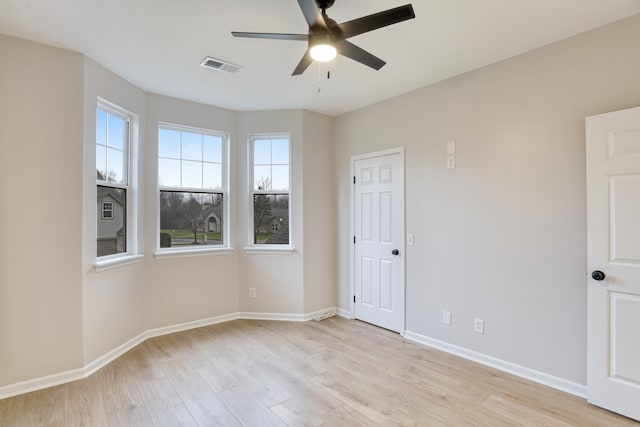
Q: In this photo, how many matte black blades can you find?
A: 5